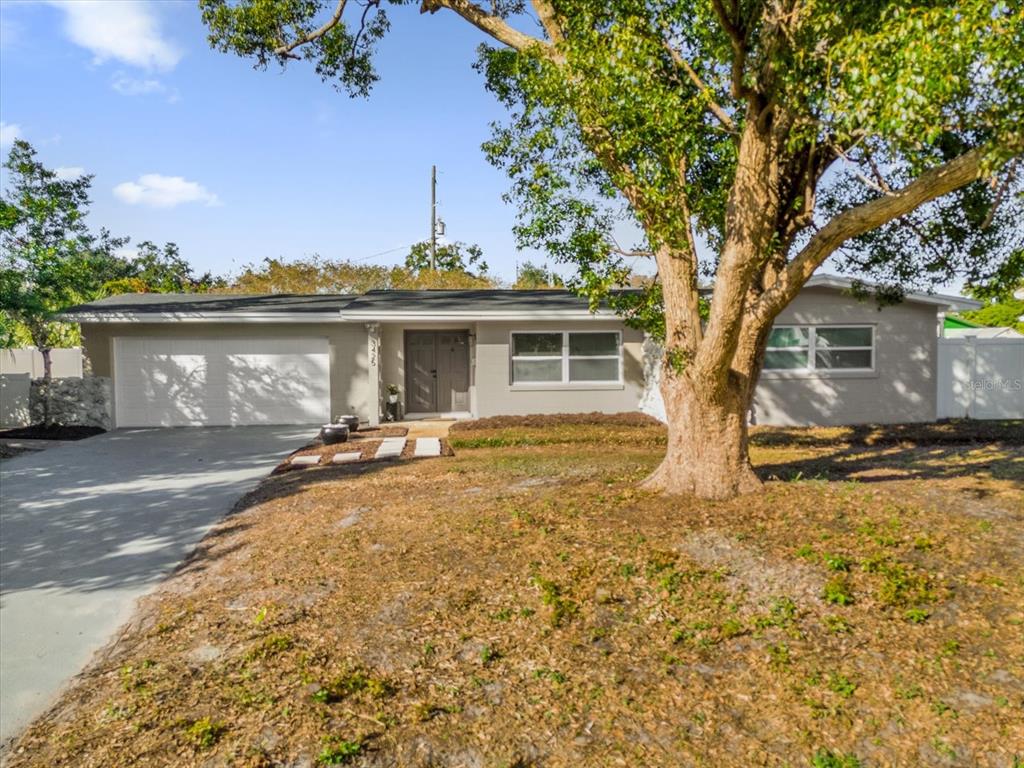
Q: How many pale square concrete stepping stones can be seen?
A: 4